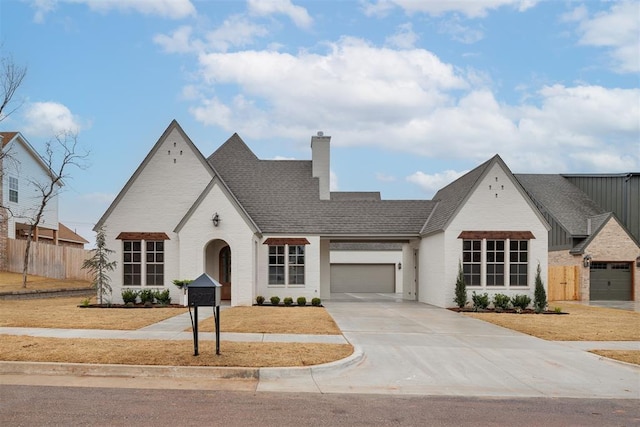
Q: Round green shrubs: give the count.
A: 5